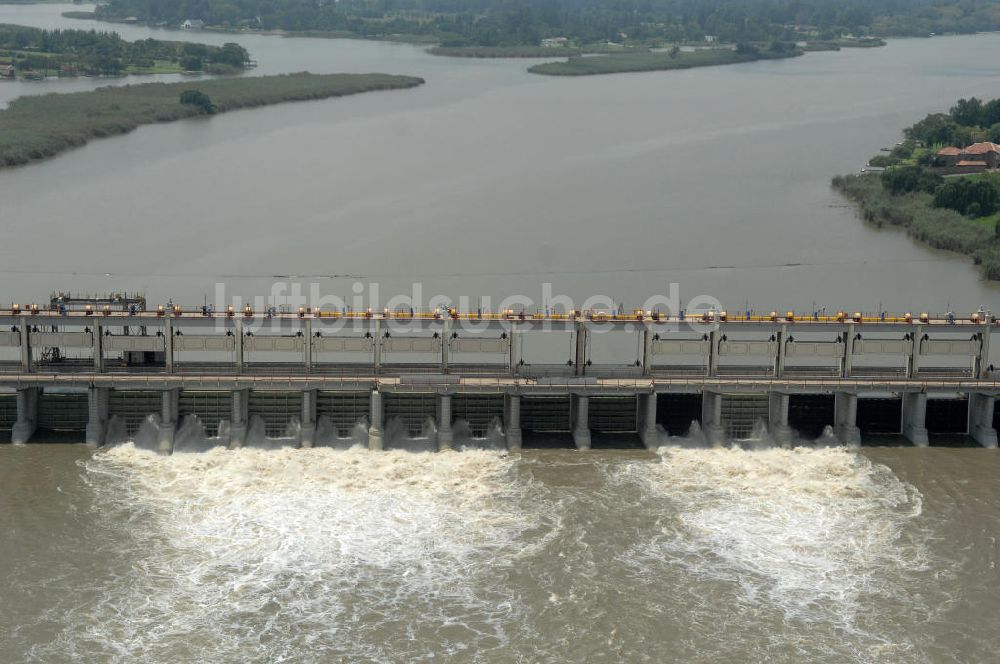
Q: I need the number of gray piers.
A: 15